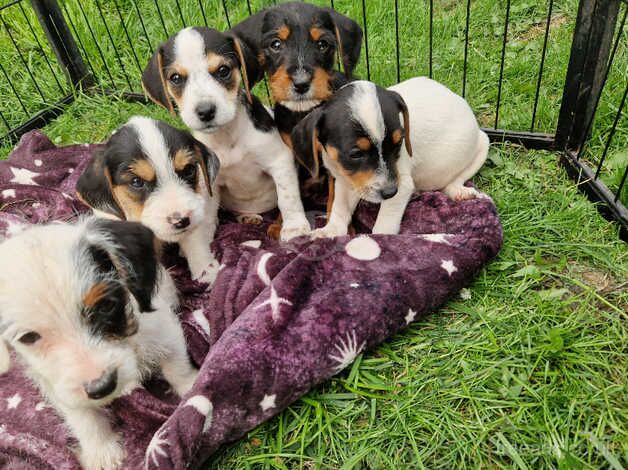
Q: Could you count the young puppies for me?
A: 5